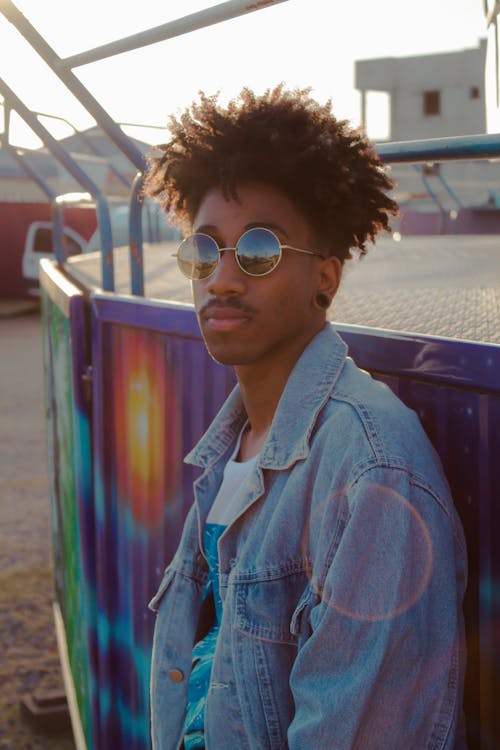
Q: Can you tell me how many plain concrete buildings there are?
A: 1